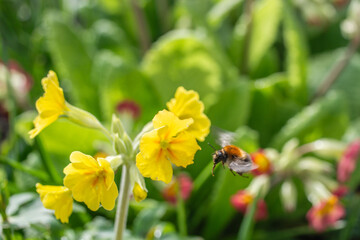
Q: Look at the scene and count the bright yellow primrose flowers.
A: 5